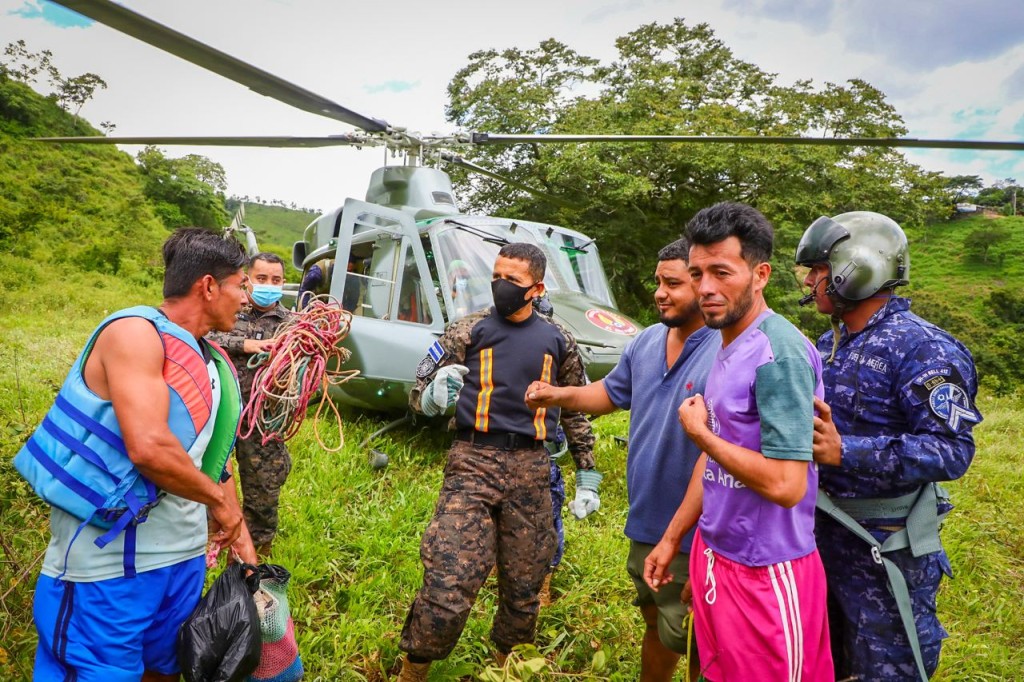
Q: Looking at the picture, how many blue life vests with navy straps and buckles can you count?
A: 1